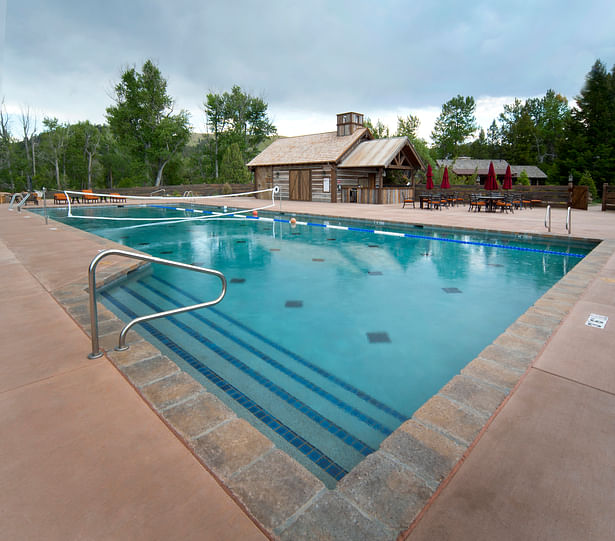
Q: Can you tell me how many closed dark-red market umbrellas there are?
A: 4